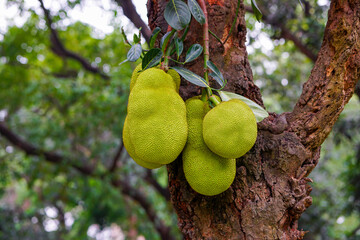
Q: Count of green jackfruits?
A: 4